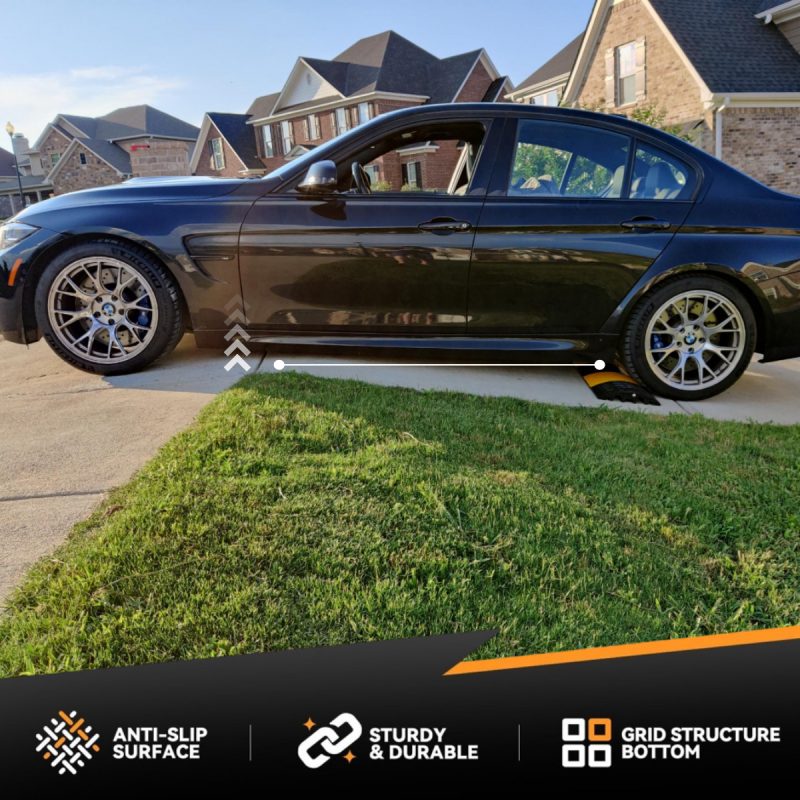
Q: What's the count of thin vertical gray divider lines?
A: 2